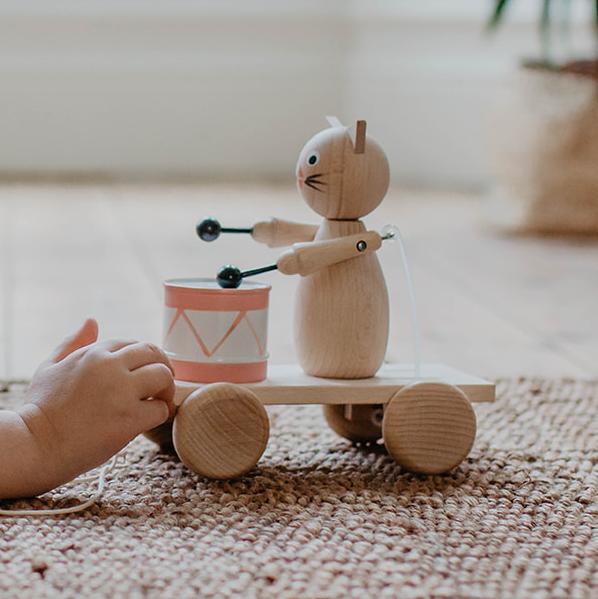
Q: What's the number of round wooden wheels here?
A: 4